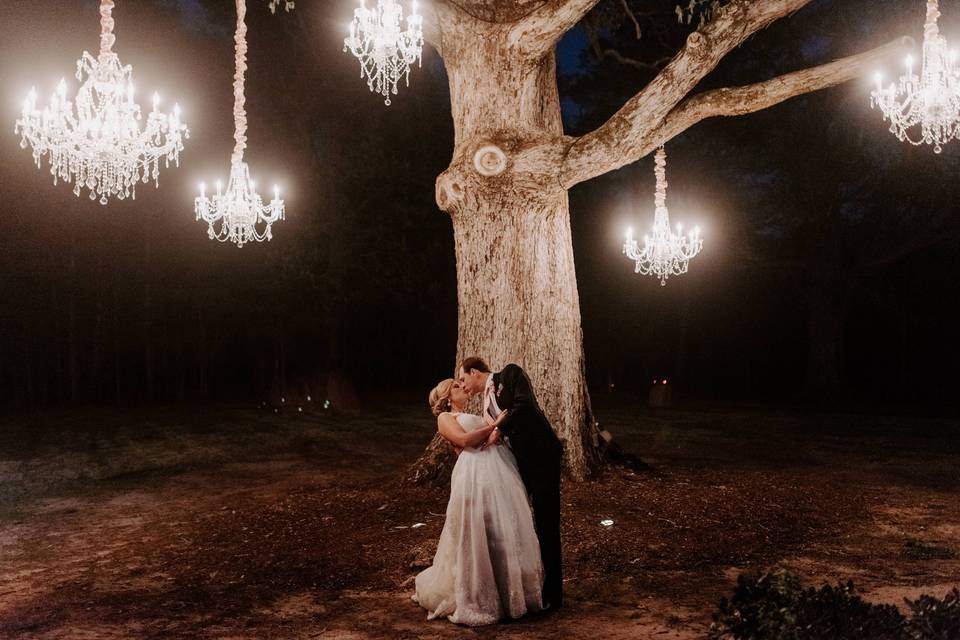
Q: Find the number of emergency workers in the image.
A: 0